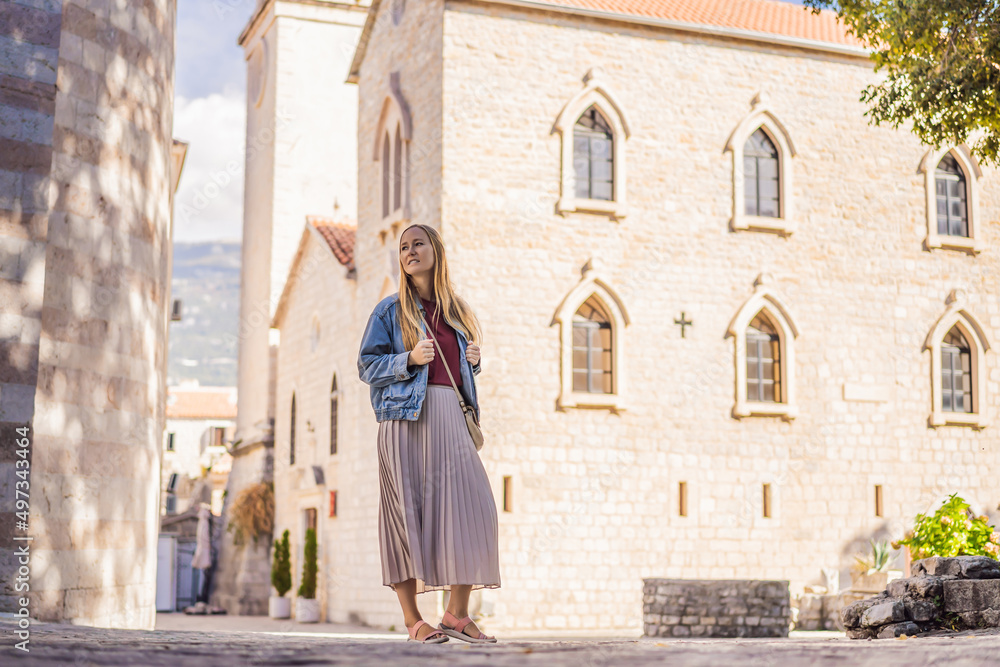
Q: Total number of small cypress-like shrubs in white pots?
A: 2